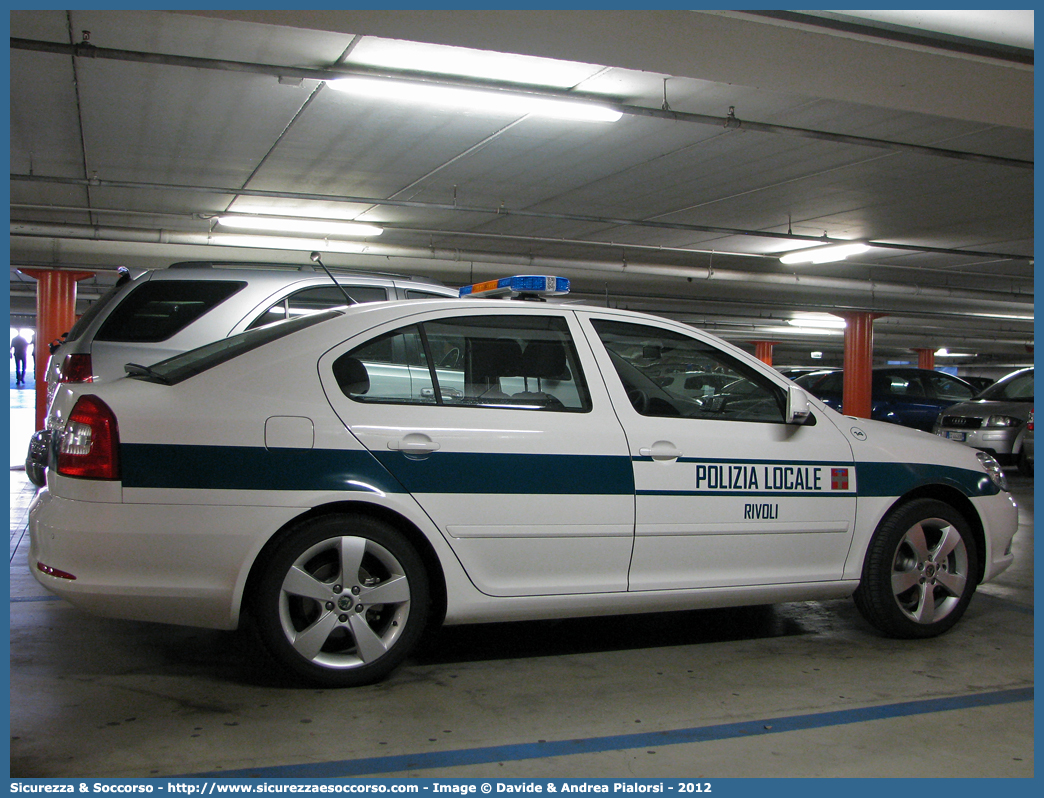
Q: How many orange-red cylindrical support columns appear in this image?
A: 4